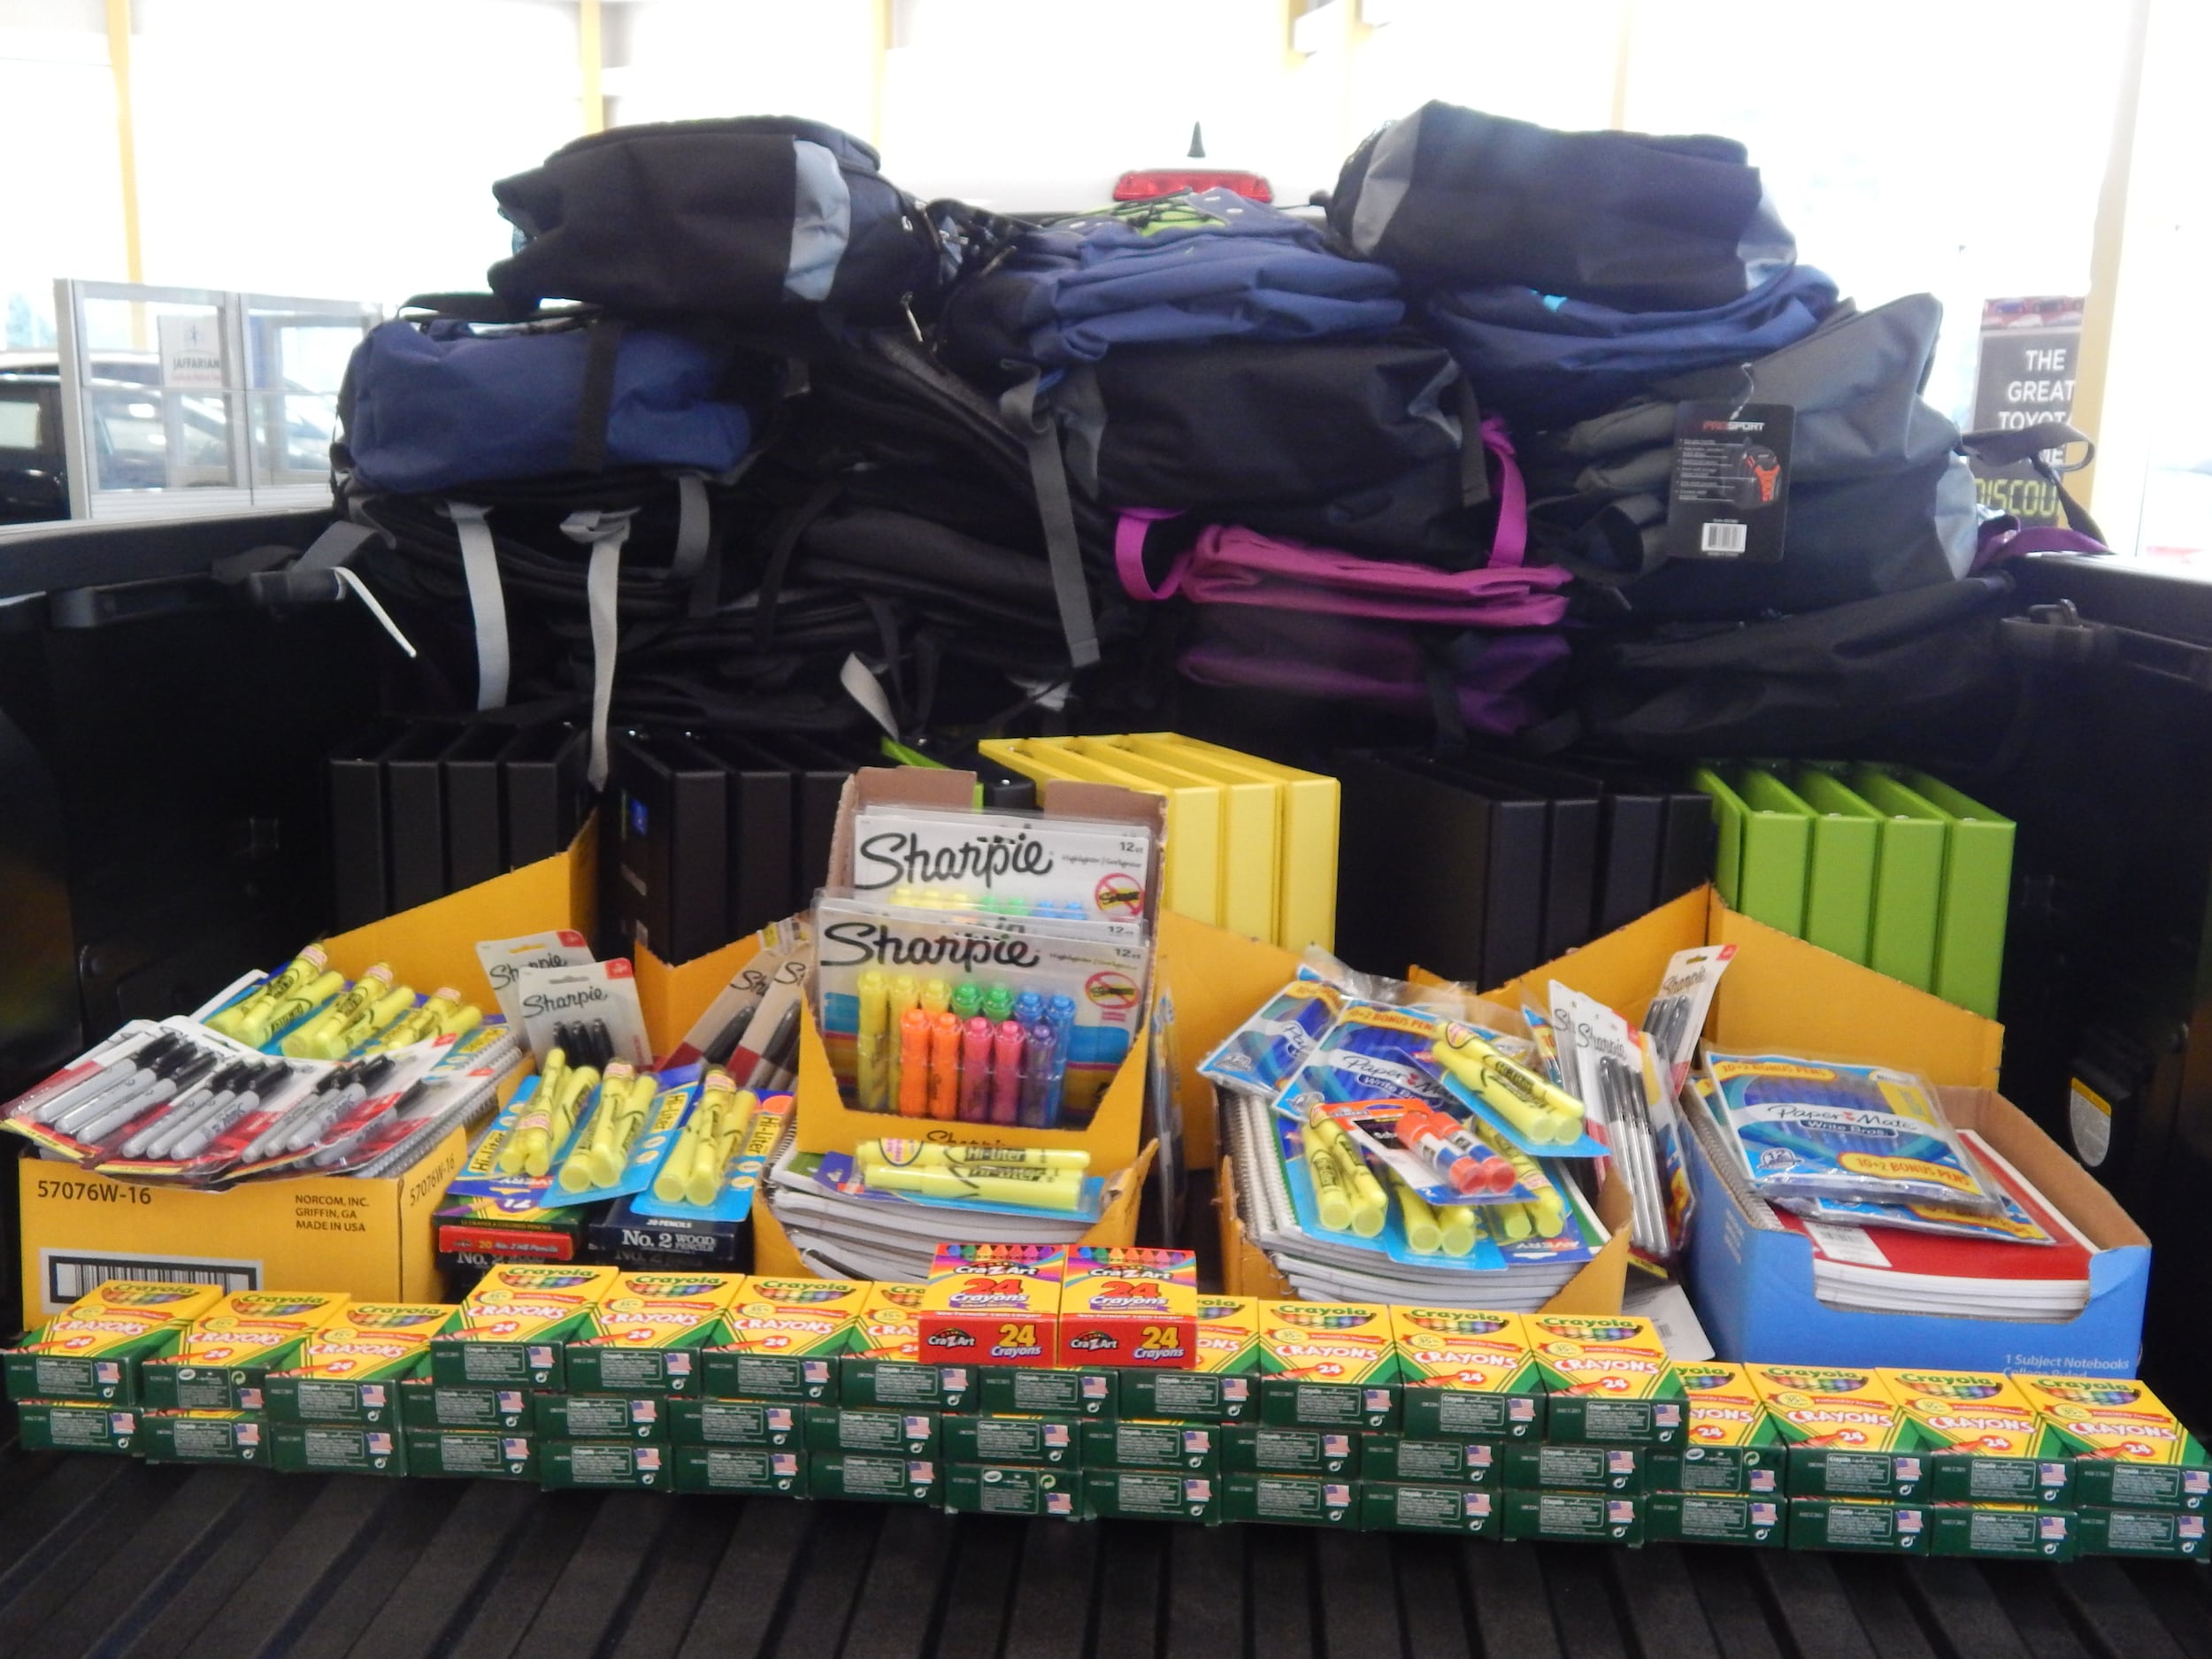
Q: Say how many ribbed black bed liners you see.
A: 1